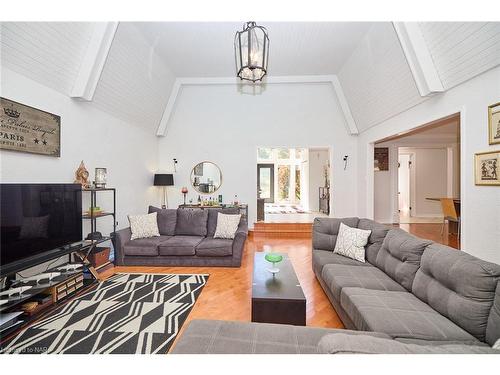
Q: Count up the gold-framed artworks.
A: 2